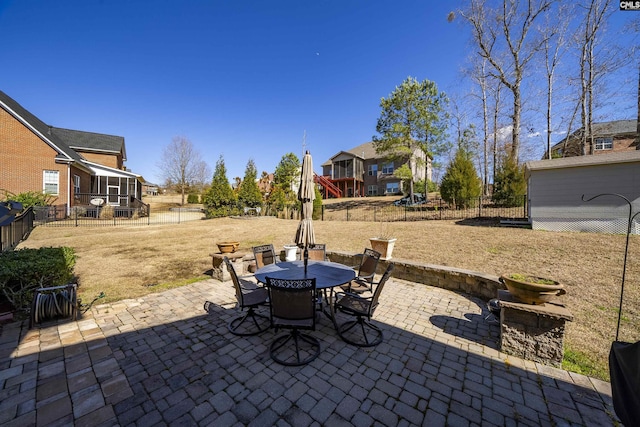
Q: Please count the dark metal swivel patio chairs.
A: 6